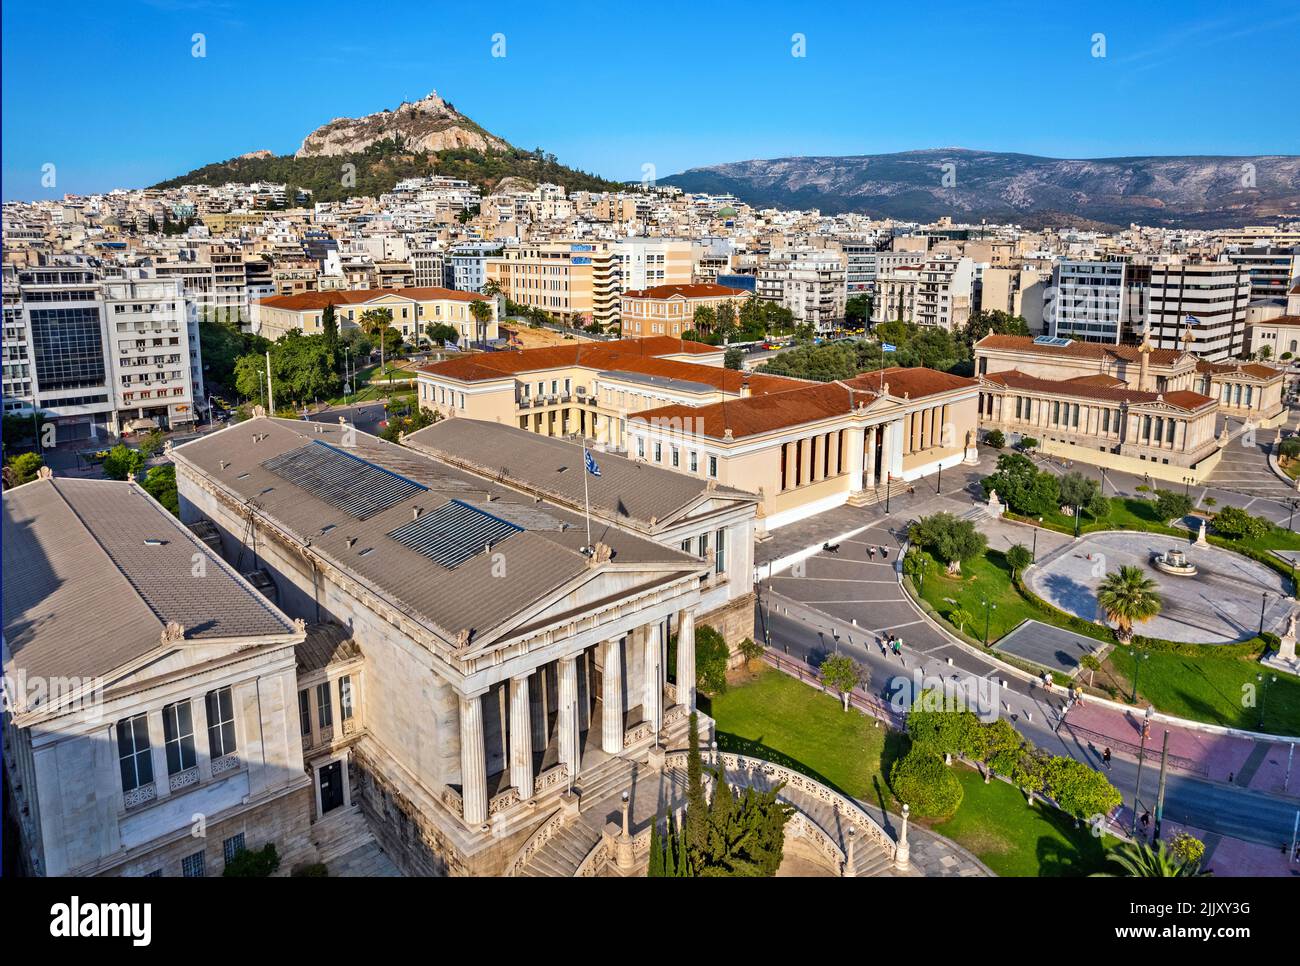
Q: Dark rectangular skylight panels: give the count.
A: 2